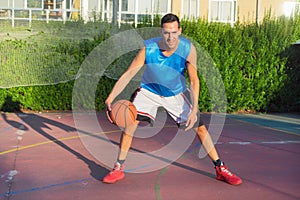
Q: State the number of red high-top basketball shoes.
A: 2